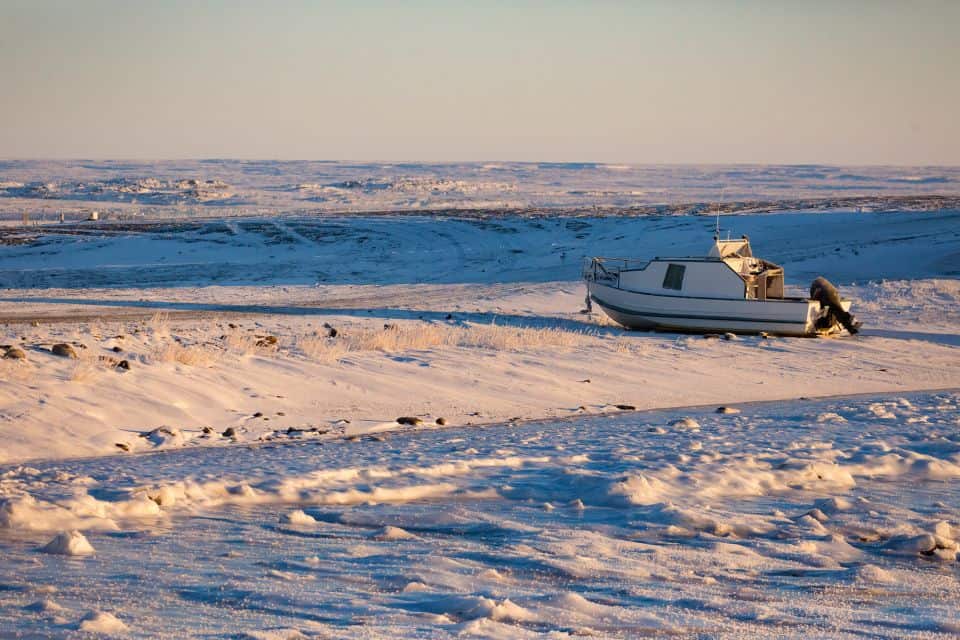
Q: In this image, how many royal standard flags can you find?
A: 0